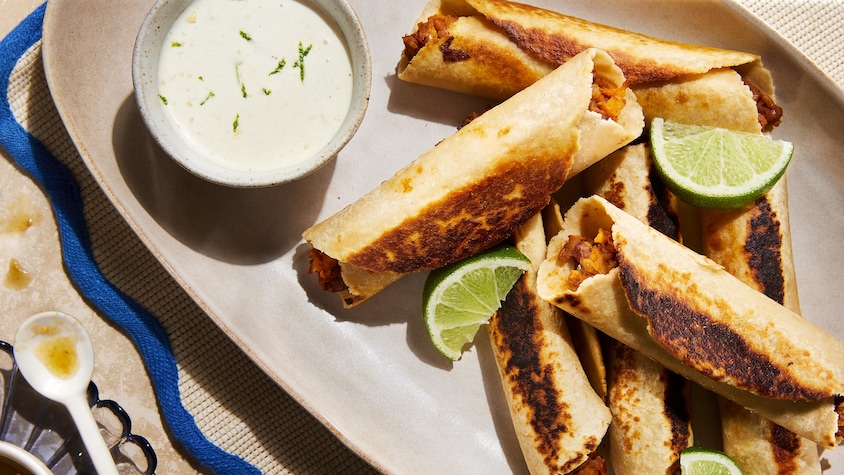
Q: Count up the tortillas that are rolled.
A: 6